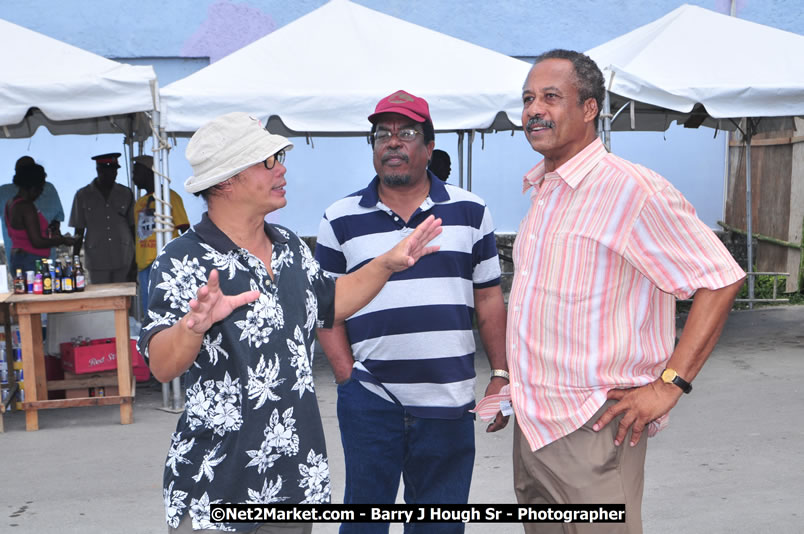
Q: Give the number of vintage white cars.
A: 0